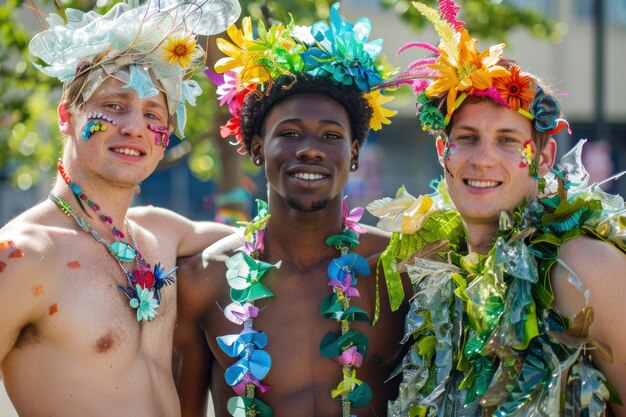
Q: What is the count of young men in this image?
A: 3